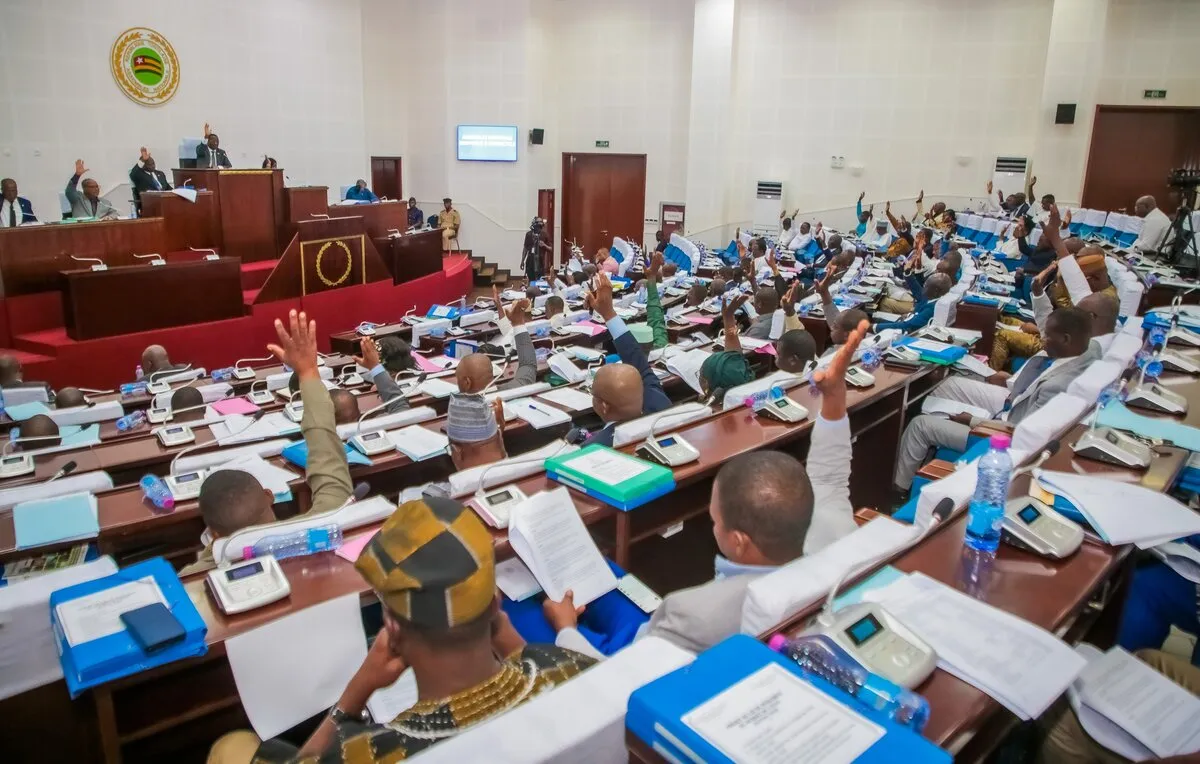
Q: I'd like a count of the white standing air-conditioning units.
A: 2